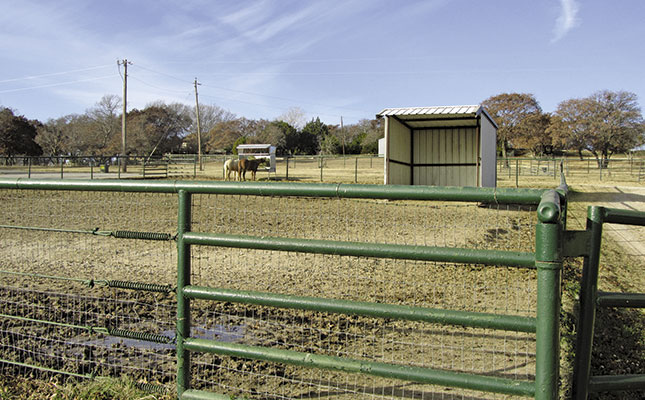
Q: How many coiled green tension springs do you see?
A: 4